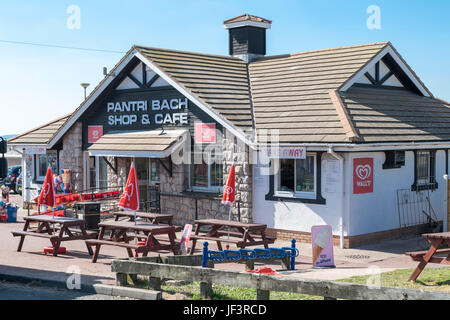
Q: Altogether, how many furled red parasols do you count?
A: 3